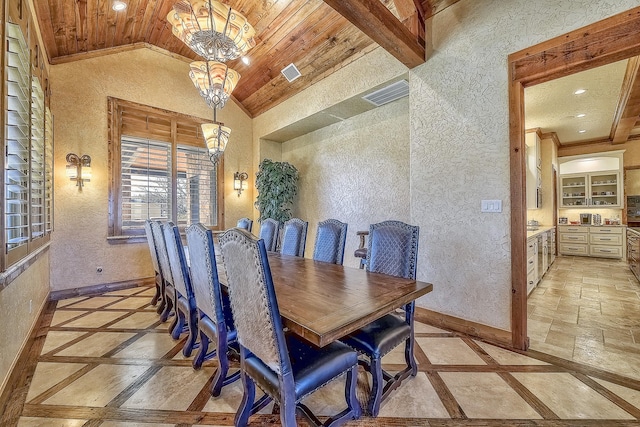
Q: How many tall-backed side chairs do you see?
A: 10